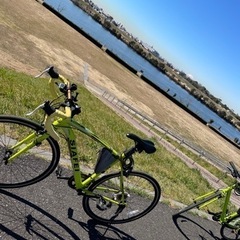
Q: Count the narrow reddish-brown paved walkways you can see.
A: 1